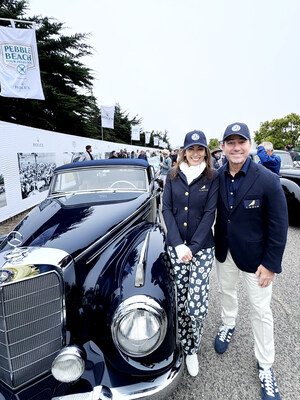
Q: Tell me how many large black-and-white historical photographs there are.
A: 1